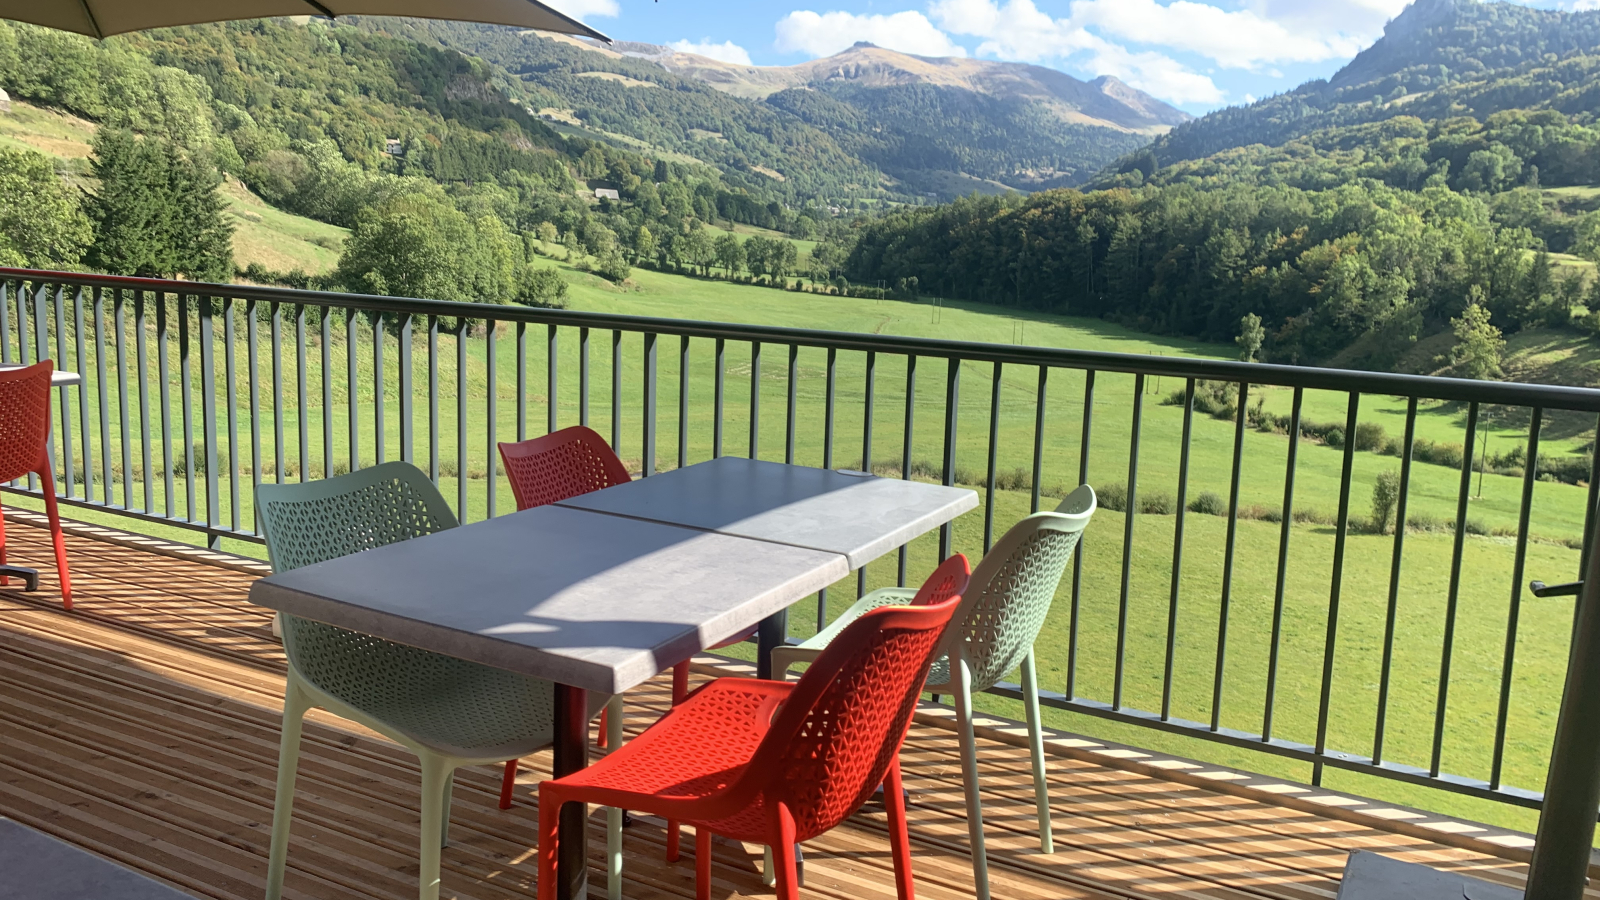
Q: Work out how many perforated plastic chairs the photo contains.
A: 5